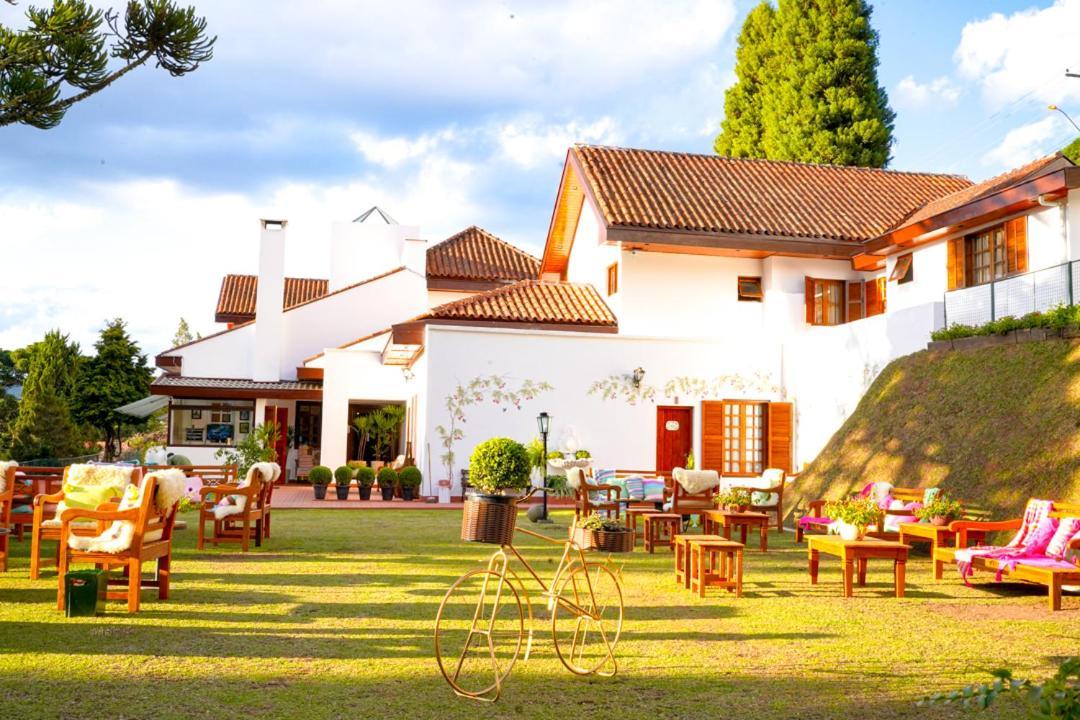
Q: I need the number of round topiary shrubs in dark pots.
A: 5